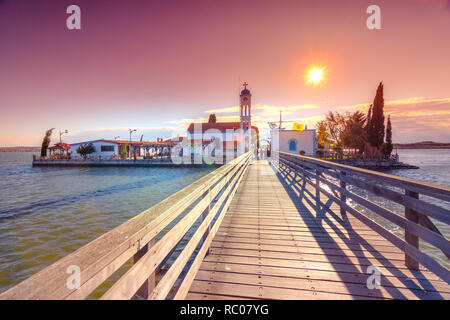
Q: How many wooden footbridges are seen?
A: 1